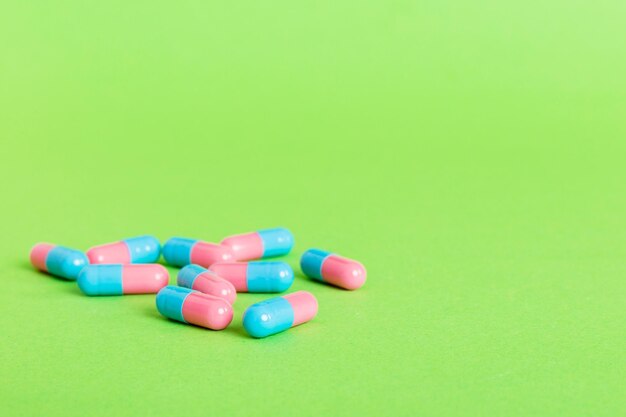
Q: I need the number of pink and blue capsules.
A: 10